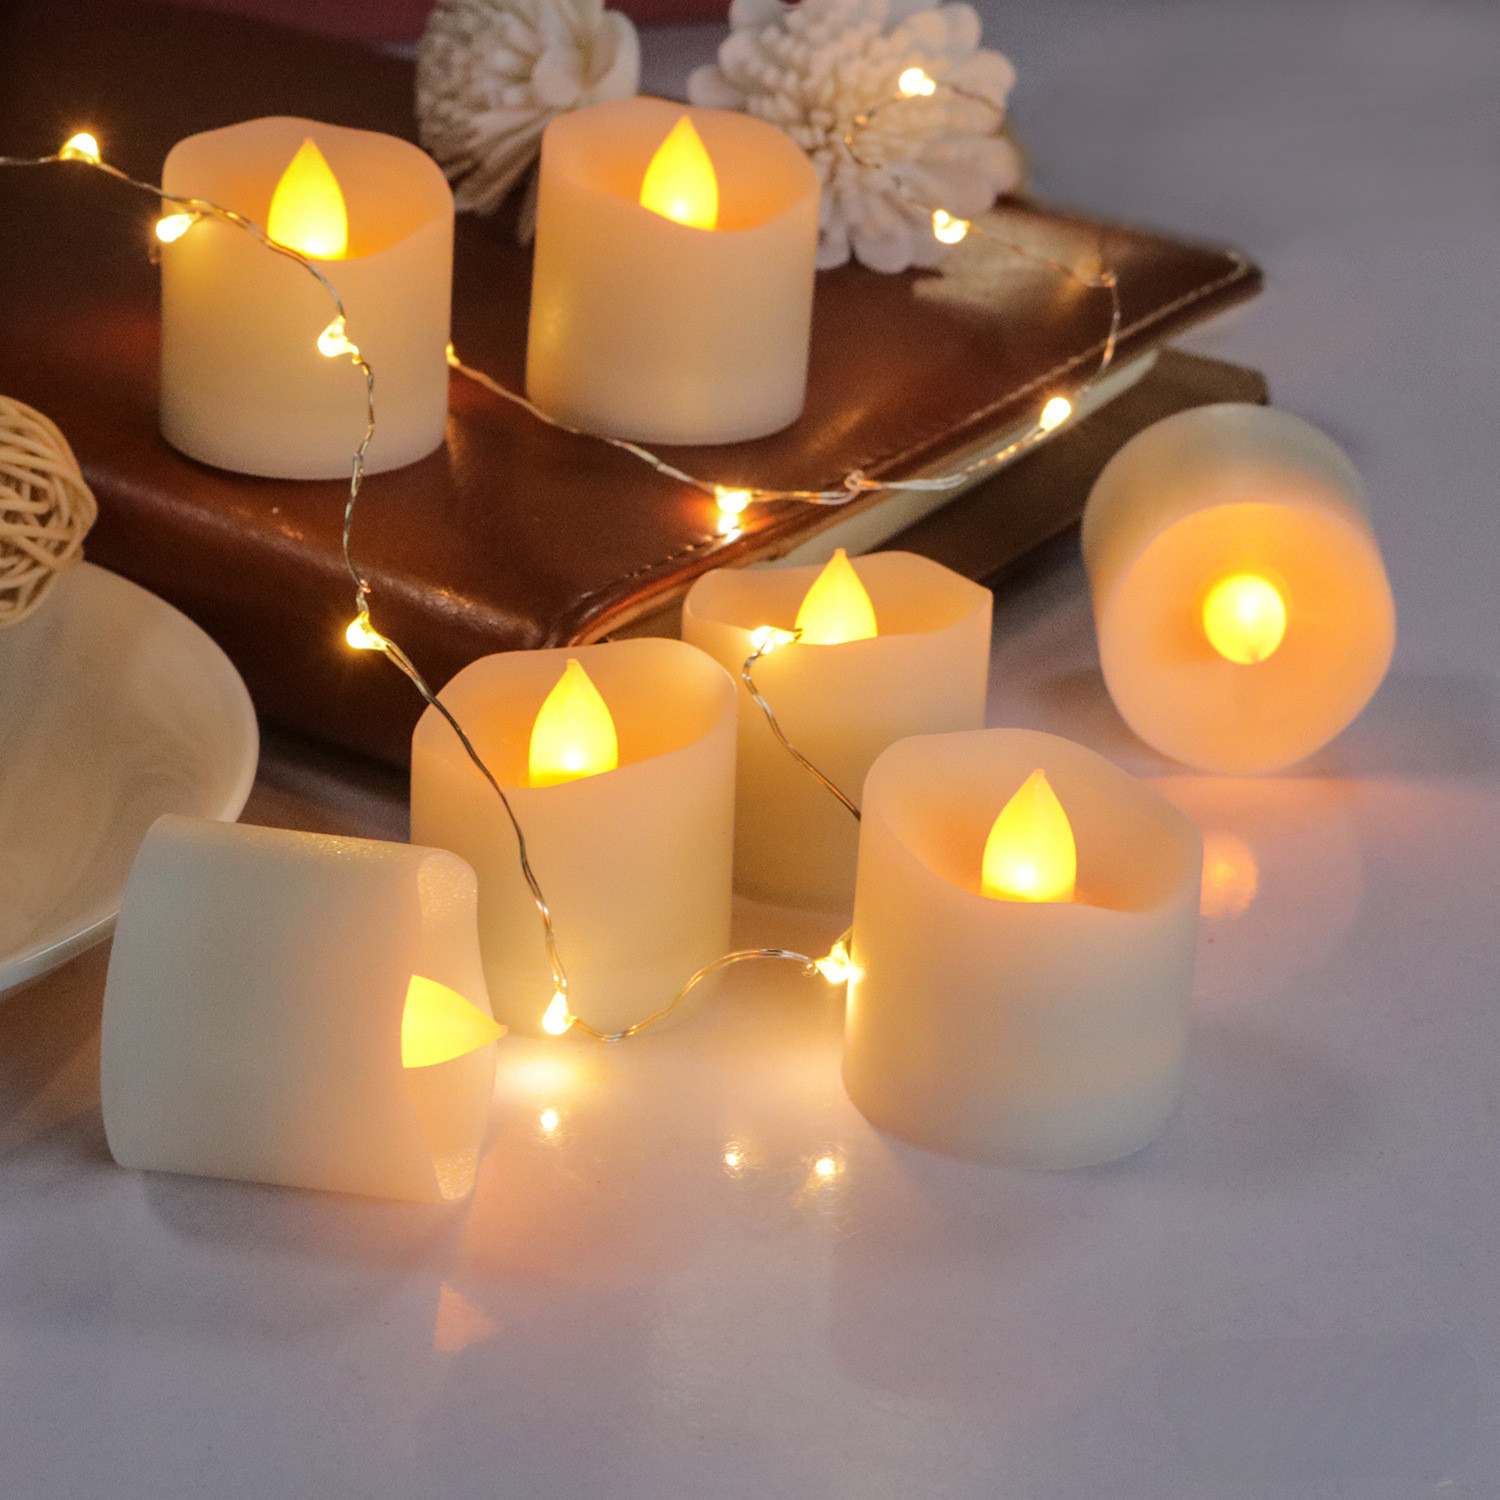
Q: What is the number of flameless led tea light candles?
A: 7